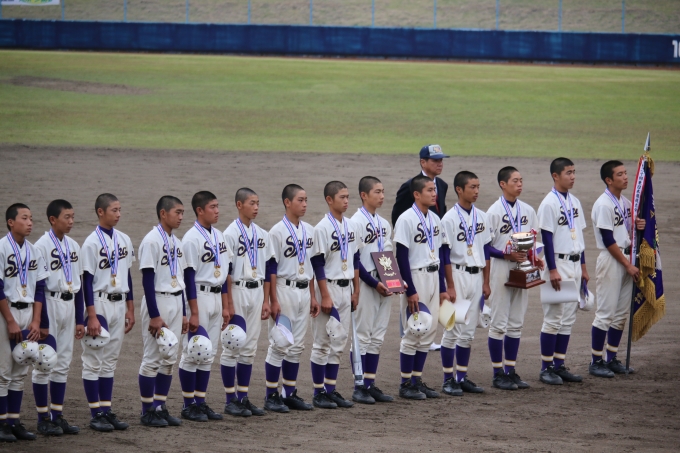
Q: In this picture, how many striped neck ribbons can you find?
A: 14